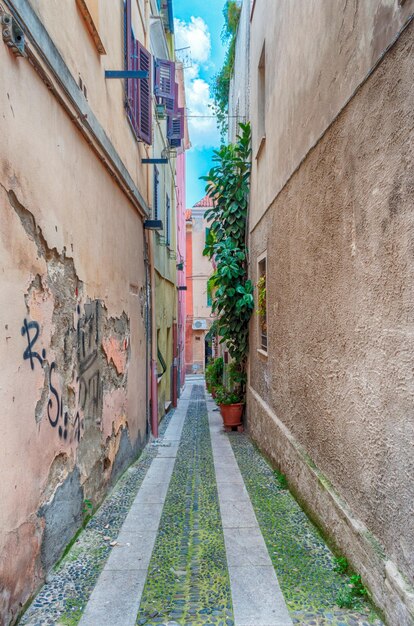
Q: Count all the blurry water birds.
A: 0